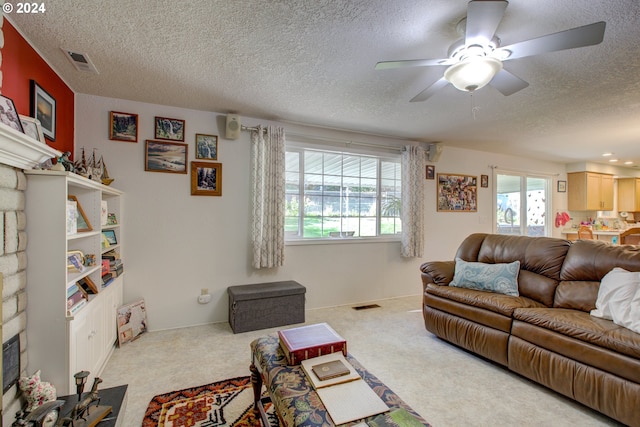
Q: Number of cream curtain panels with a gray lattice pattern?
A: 2